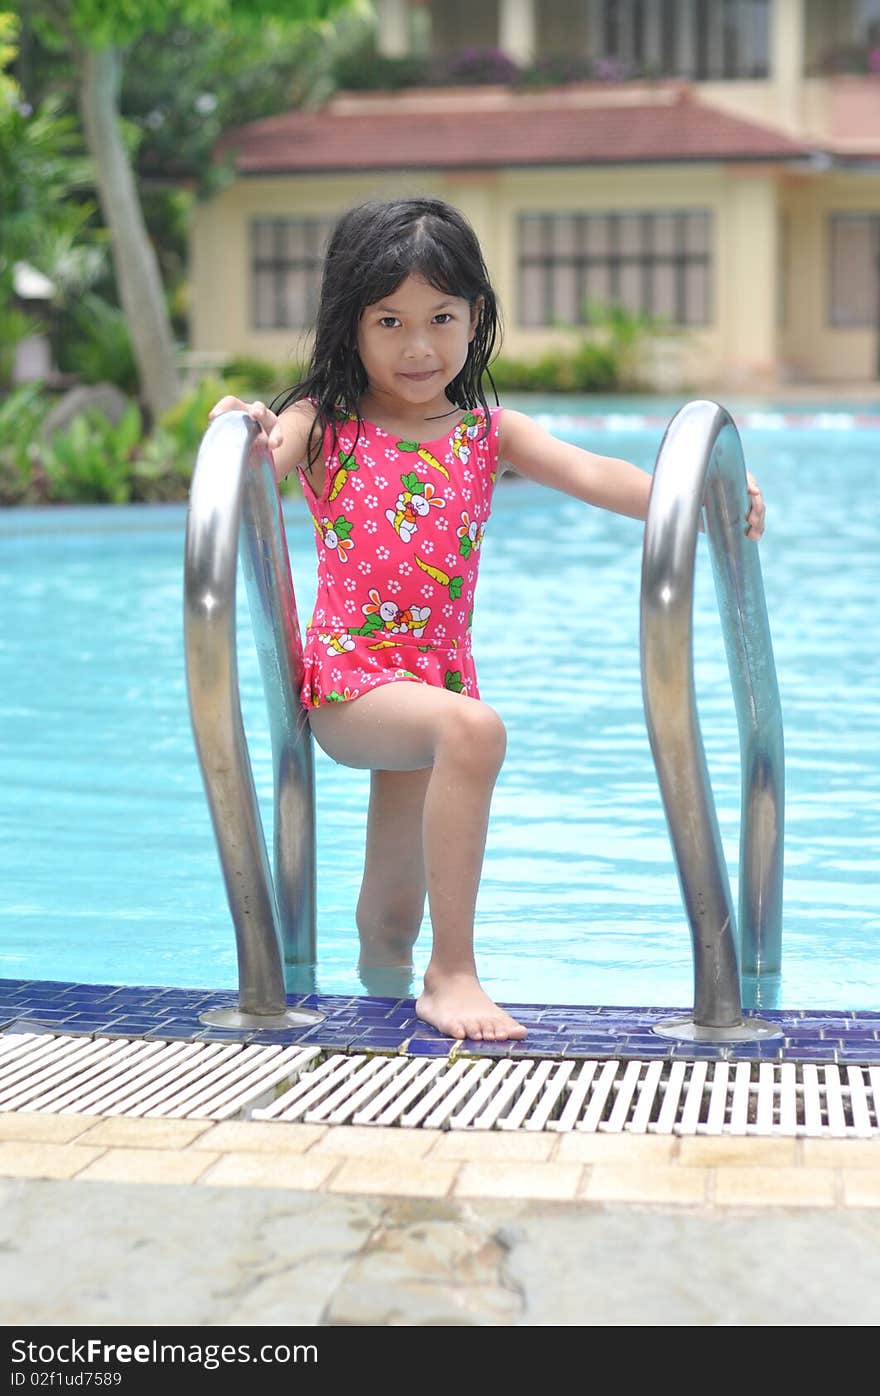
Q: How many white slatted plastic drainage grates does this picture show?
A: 2